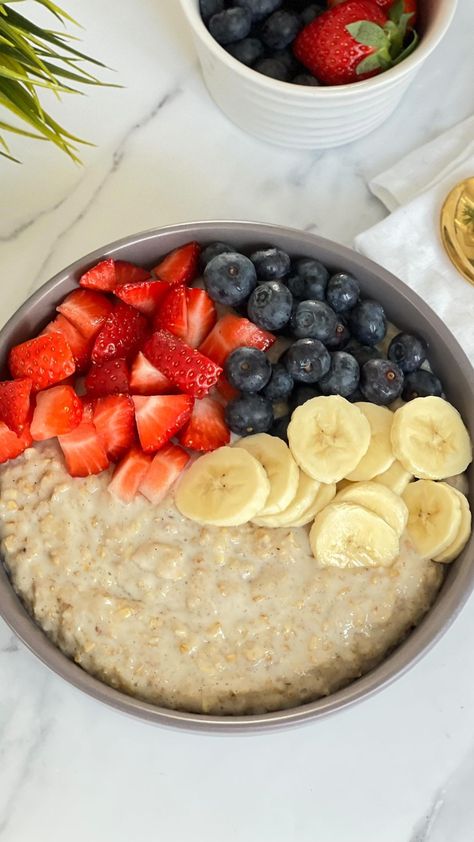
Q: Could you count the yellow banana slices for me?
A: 12